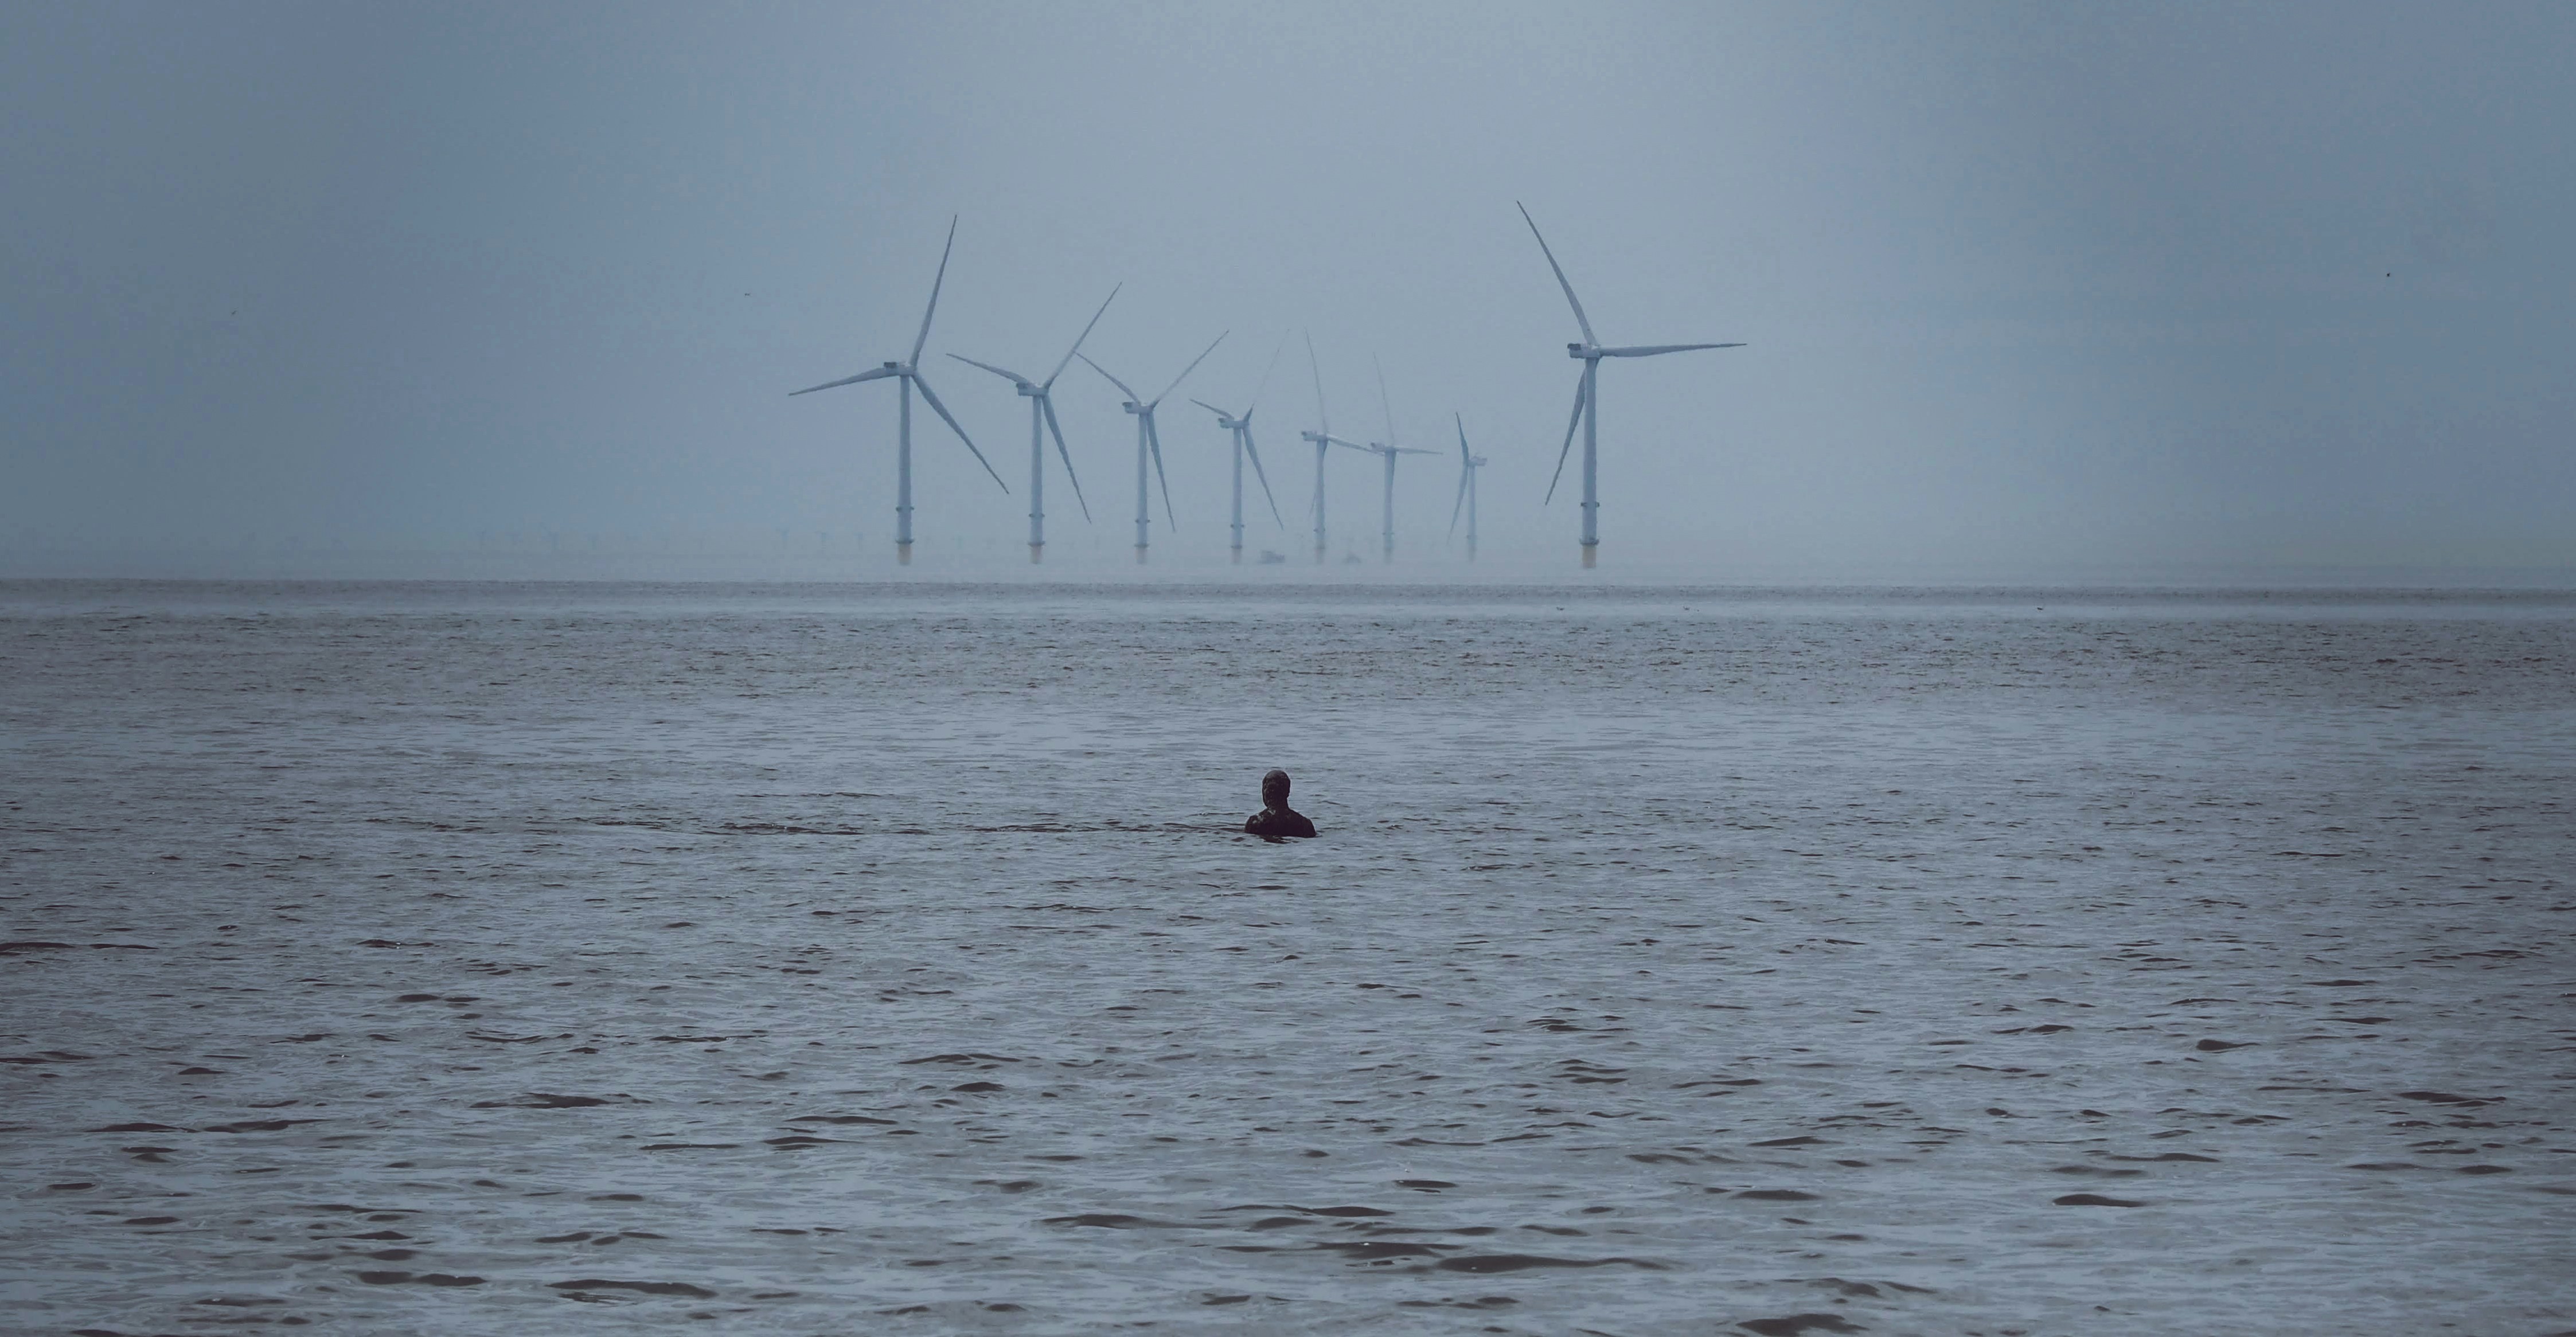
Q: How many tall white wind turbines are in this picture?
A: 8